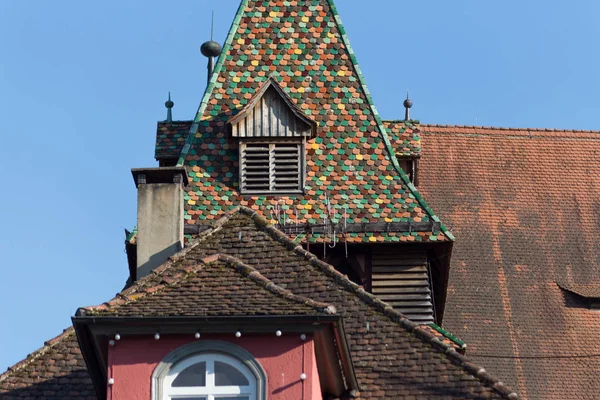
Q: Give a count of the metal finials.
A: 3